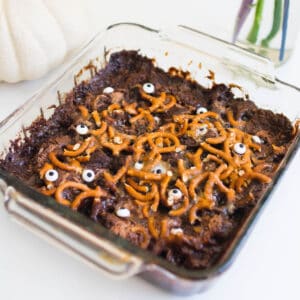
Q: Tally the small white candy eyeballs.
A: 14